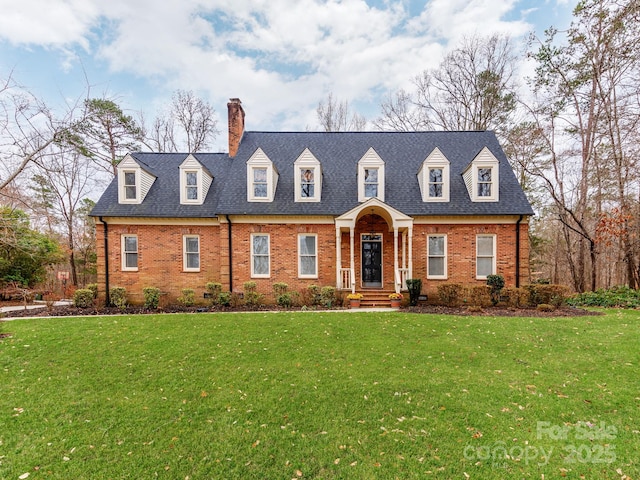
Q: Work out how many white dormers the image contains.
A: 7